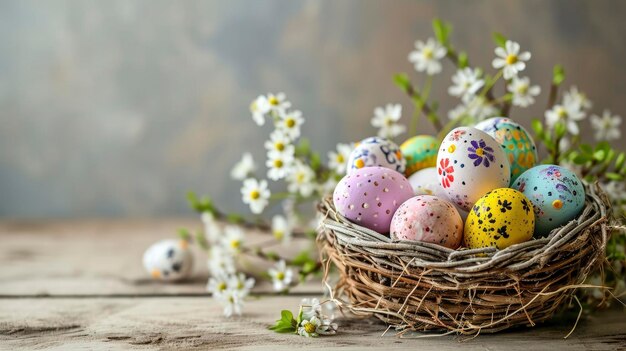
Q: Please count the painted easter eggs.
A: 10